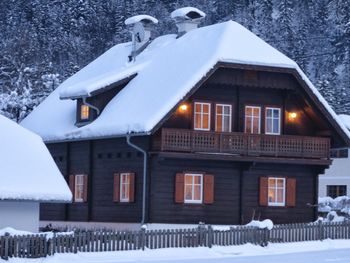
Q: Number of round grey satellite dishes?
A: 1